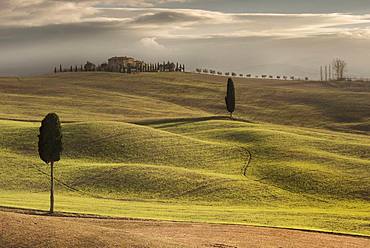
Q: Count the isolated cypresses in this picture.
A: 2